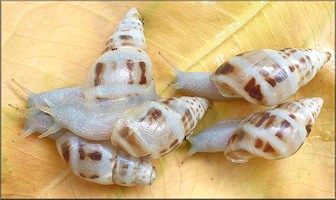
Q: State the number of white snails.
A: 5